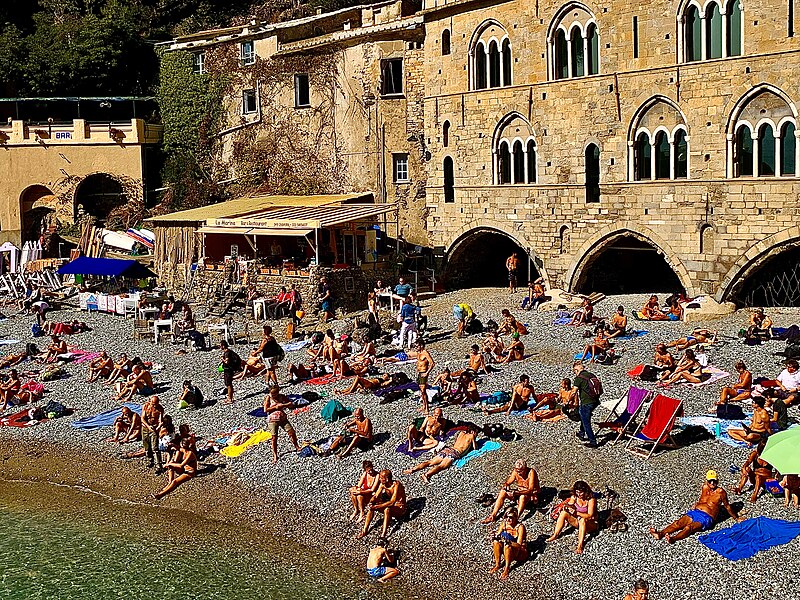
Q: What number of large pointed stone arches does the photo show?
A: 3